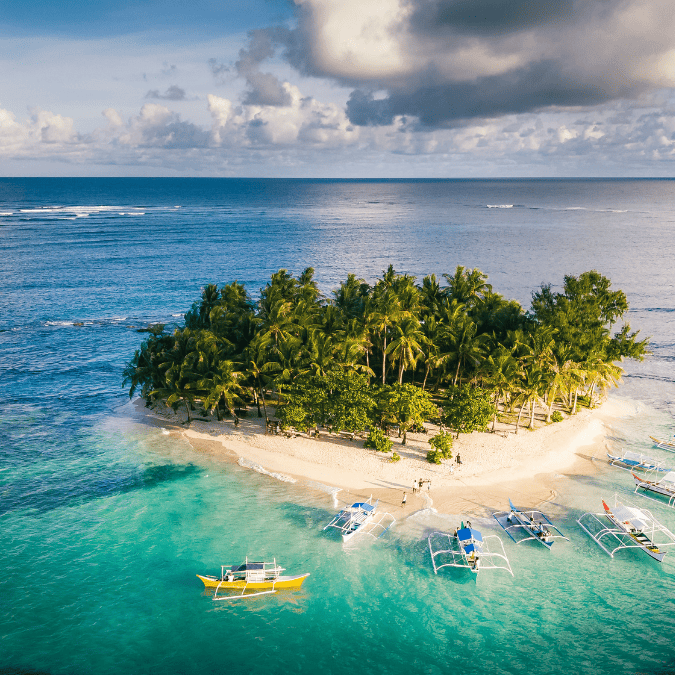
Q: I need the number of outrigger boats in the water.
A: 8